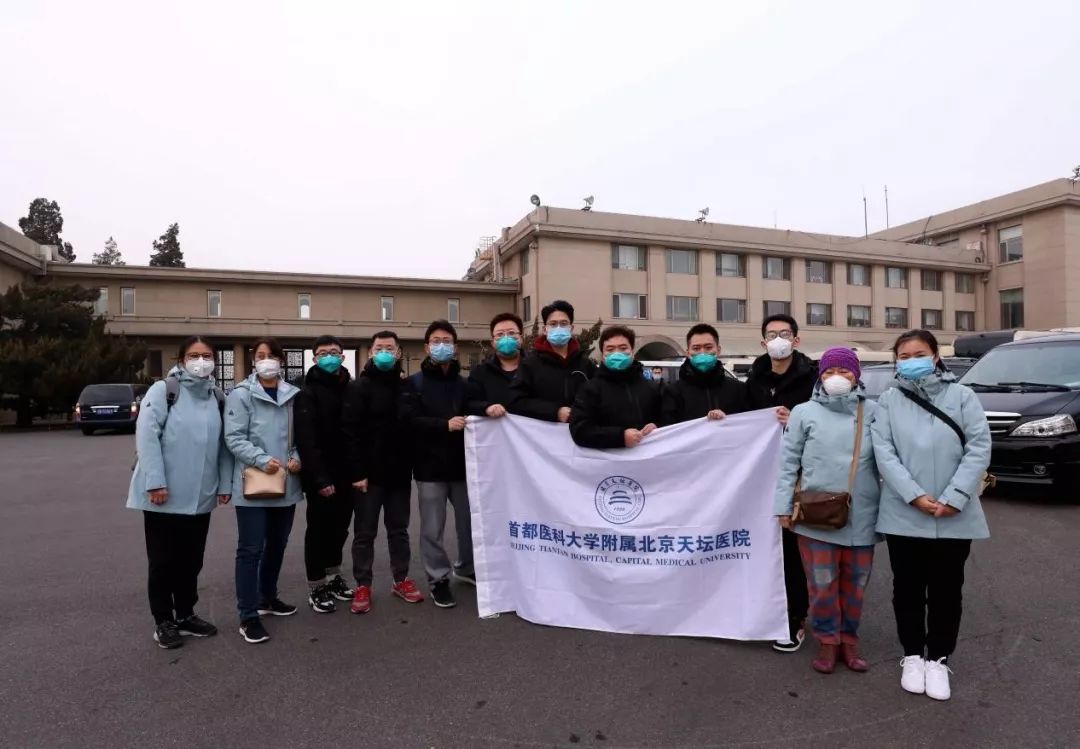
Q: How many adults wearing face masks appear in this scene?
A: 12